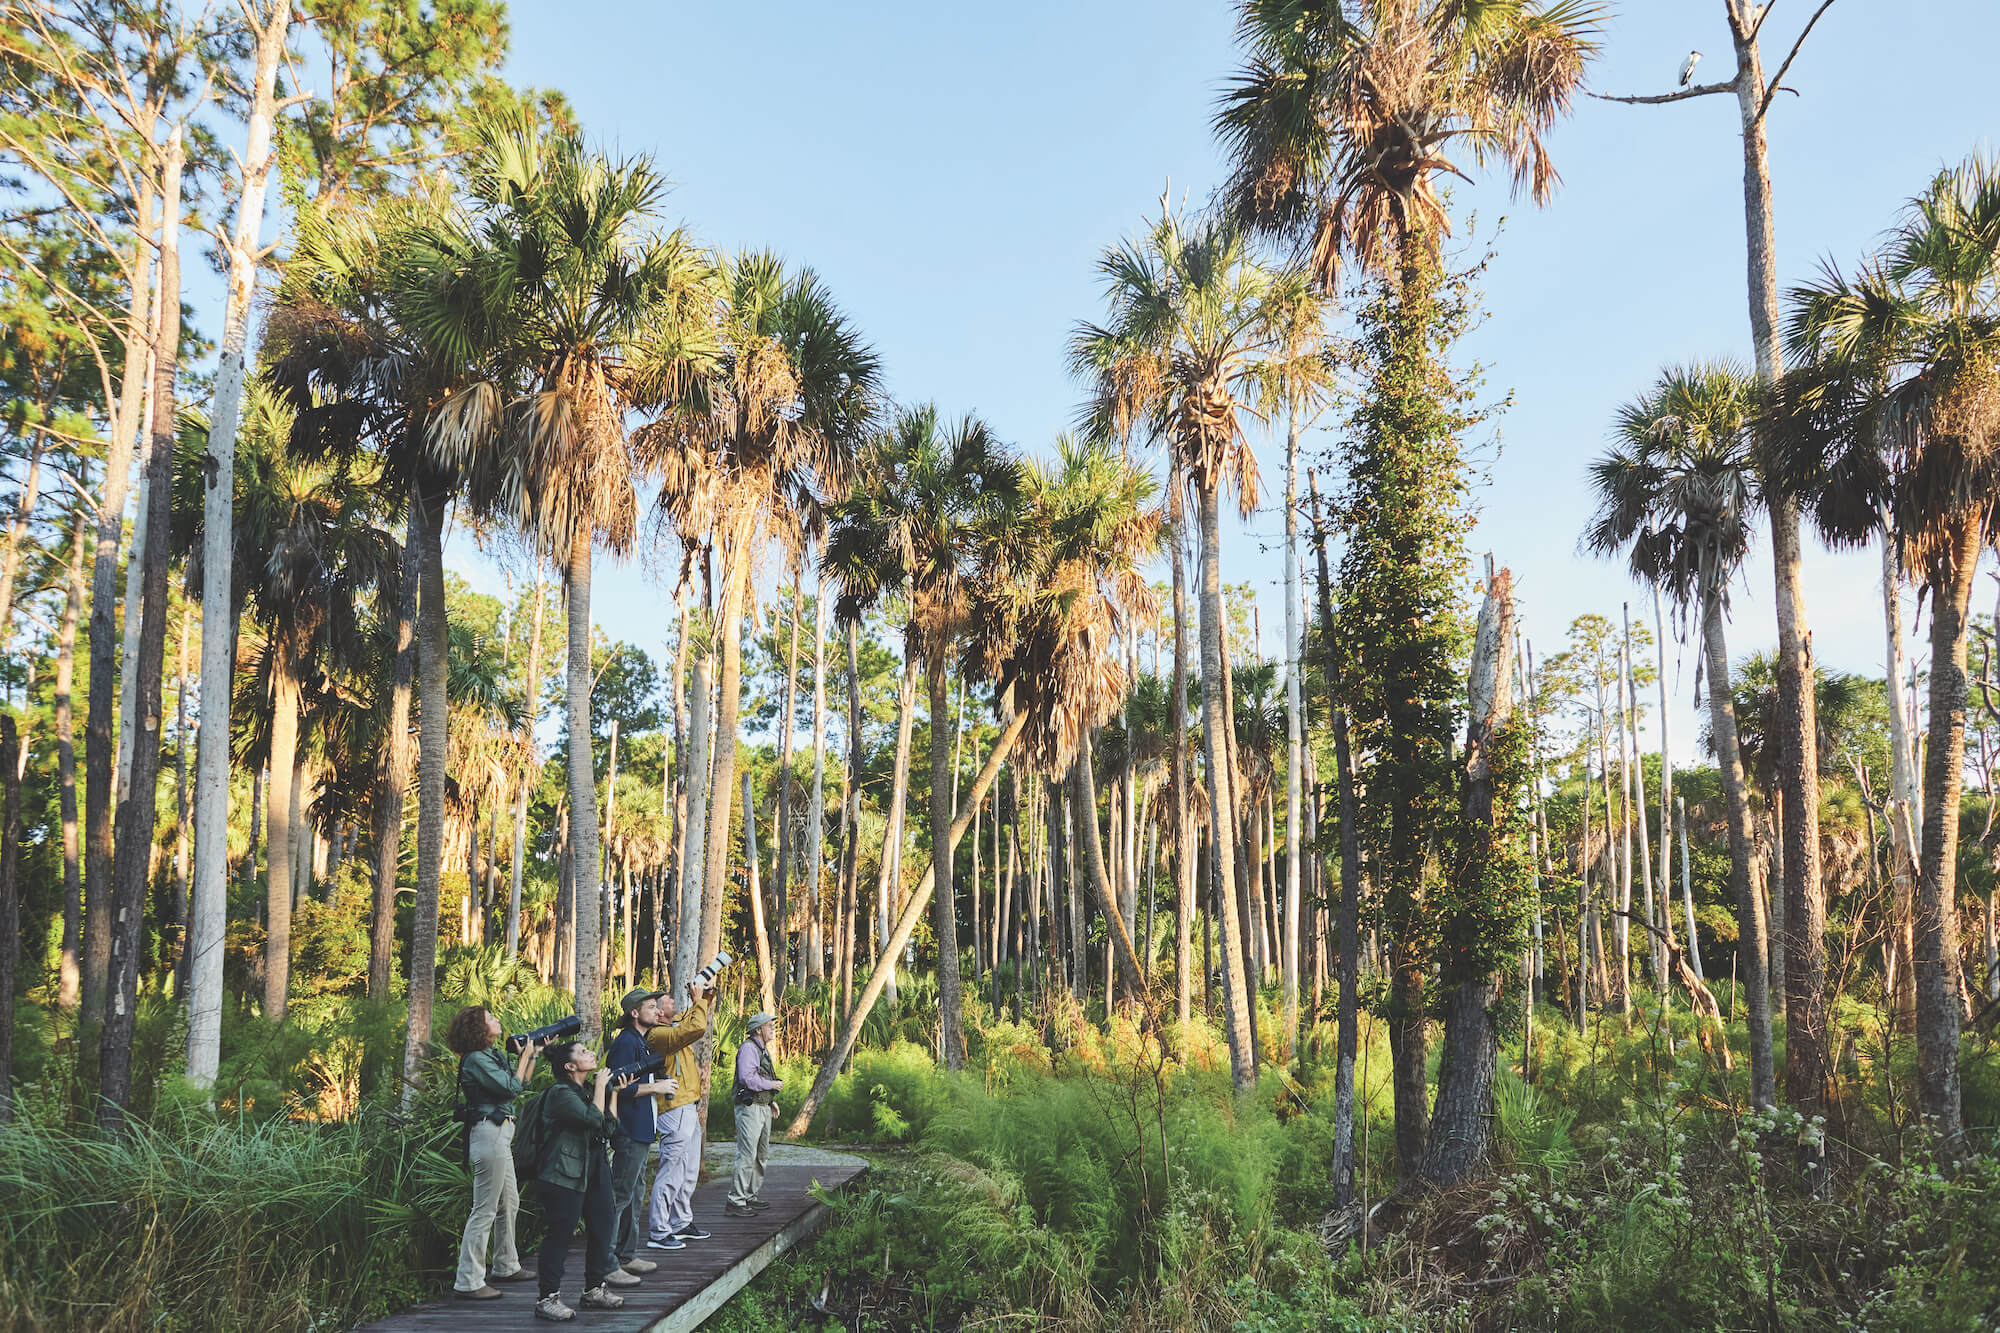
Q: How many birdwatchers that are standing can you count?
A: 5